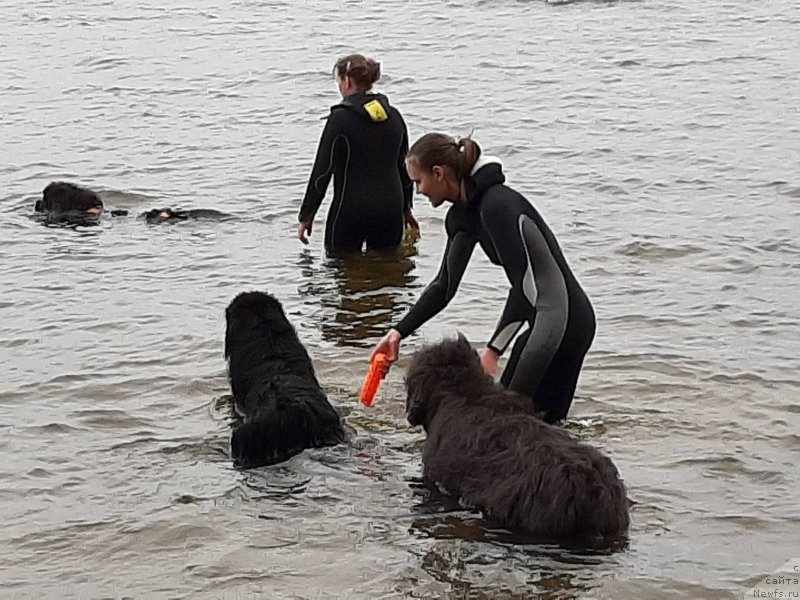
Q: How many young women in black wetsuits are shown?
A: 2